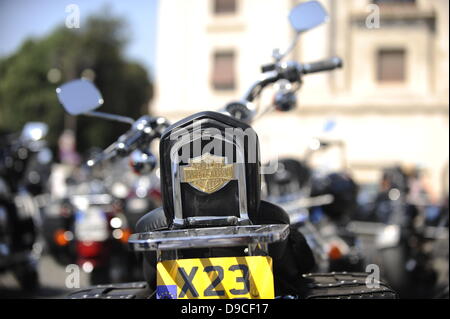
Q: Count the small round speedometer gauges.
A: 1